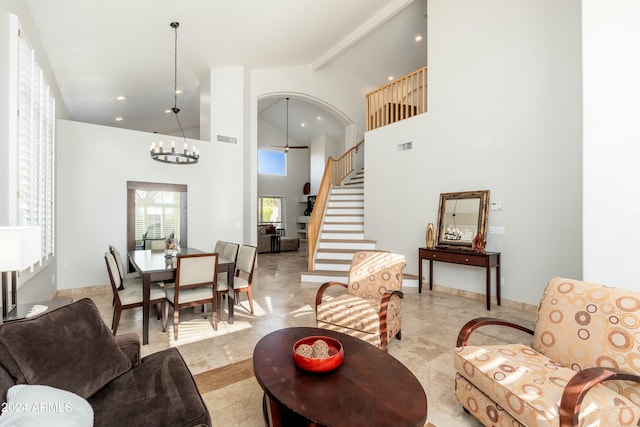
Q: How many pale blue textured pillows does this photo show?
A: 1